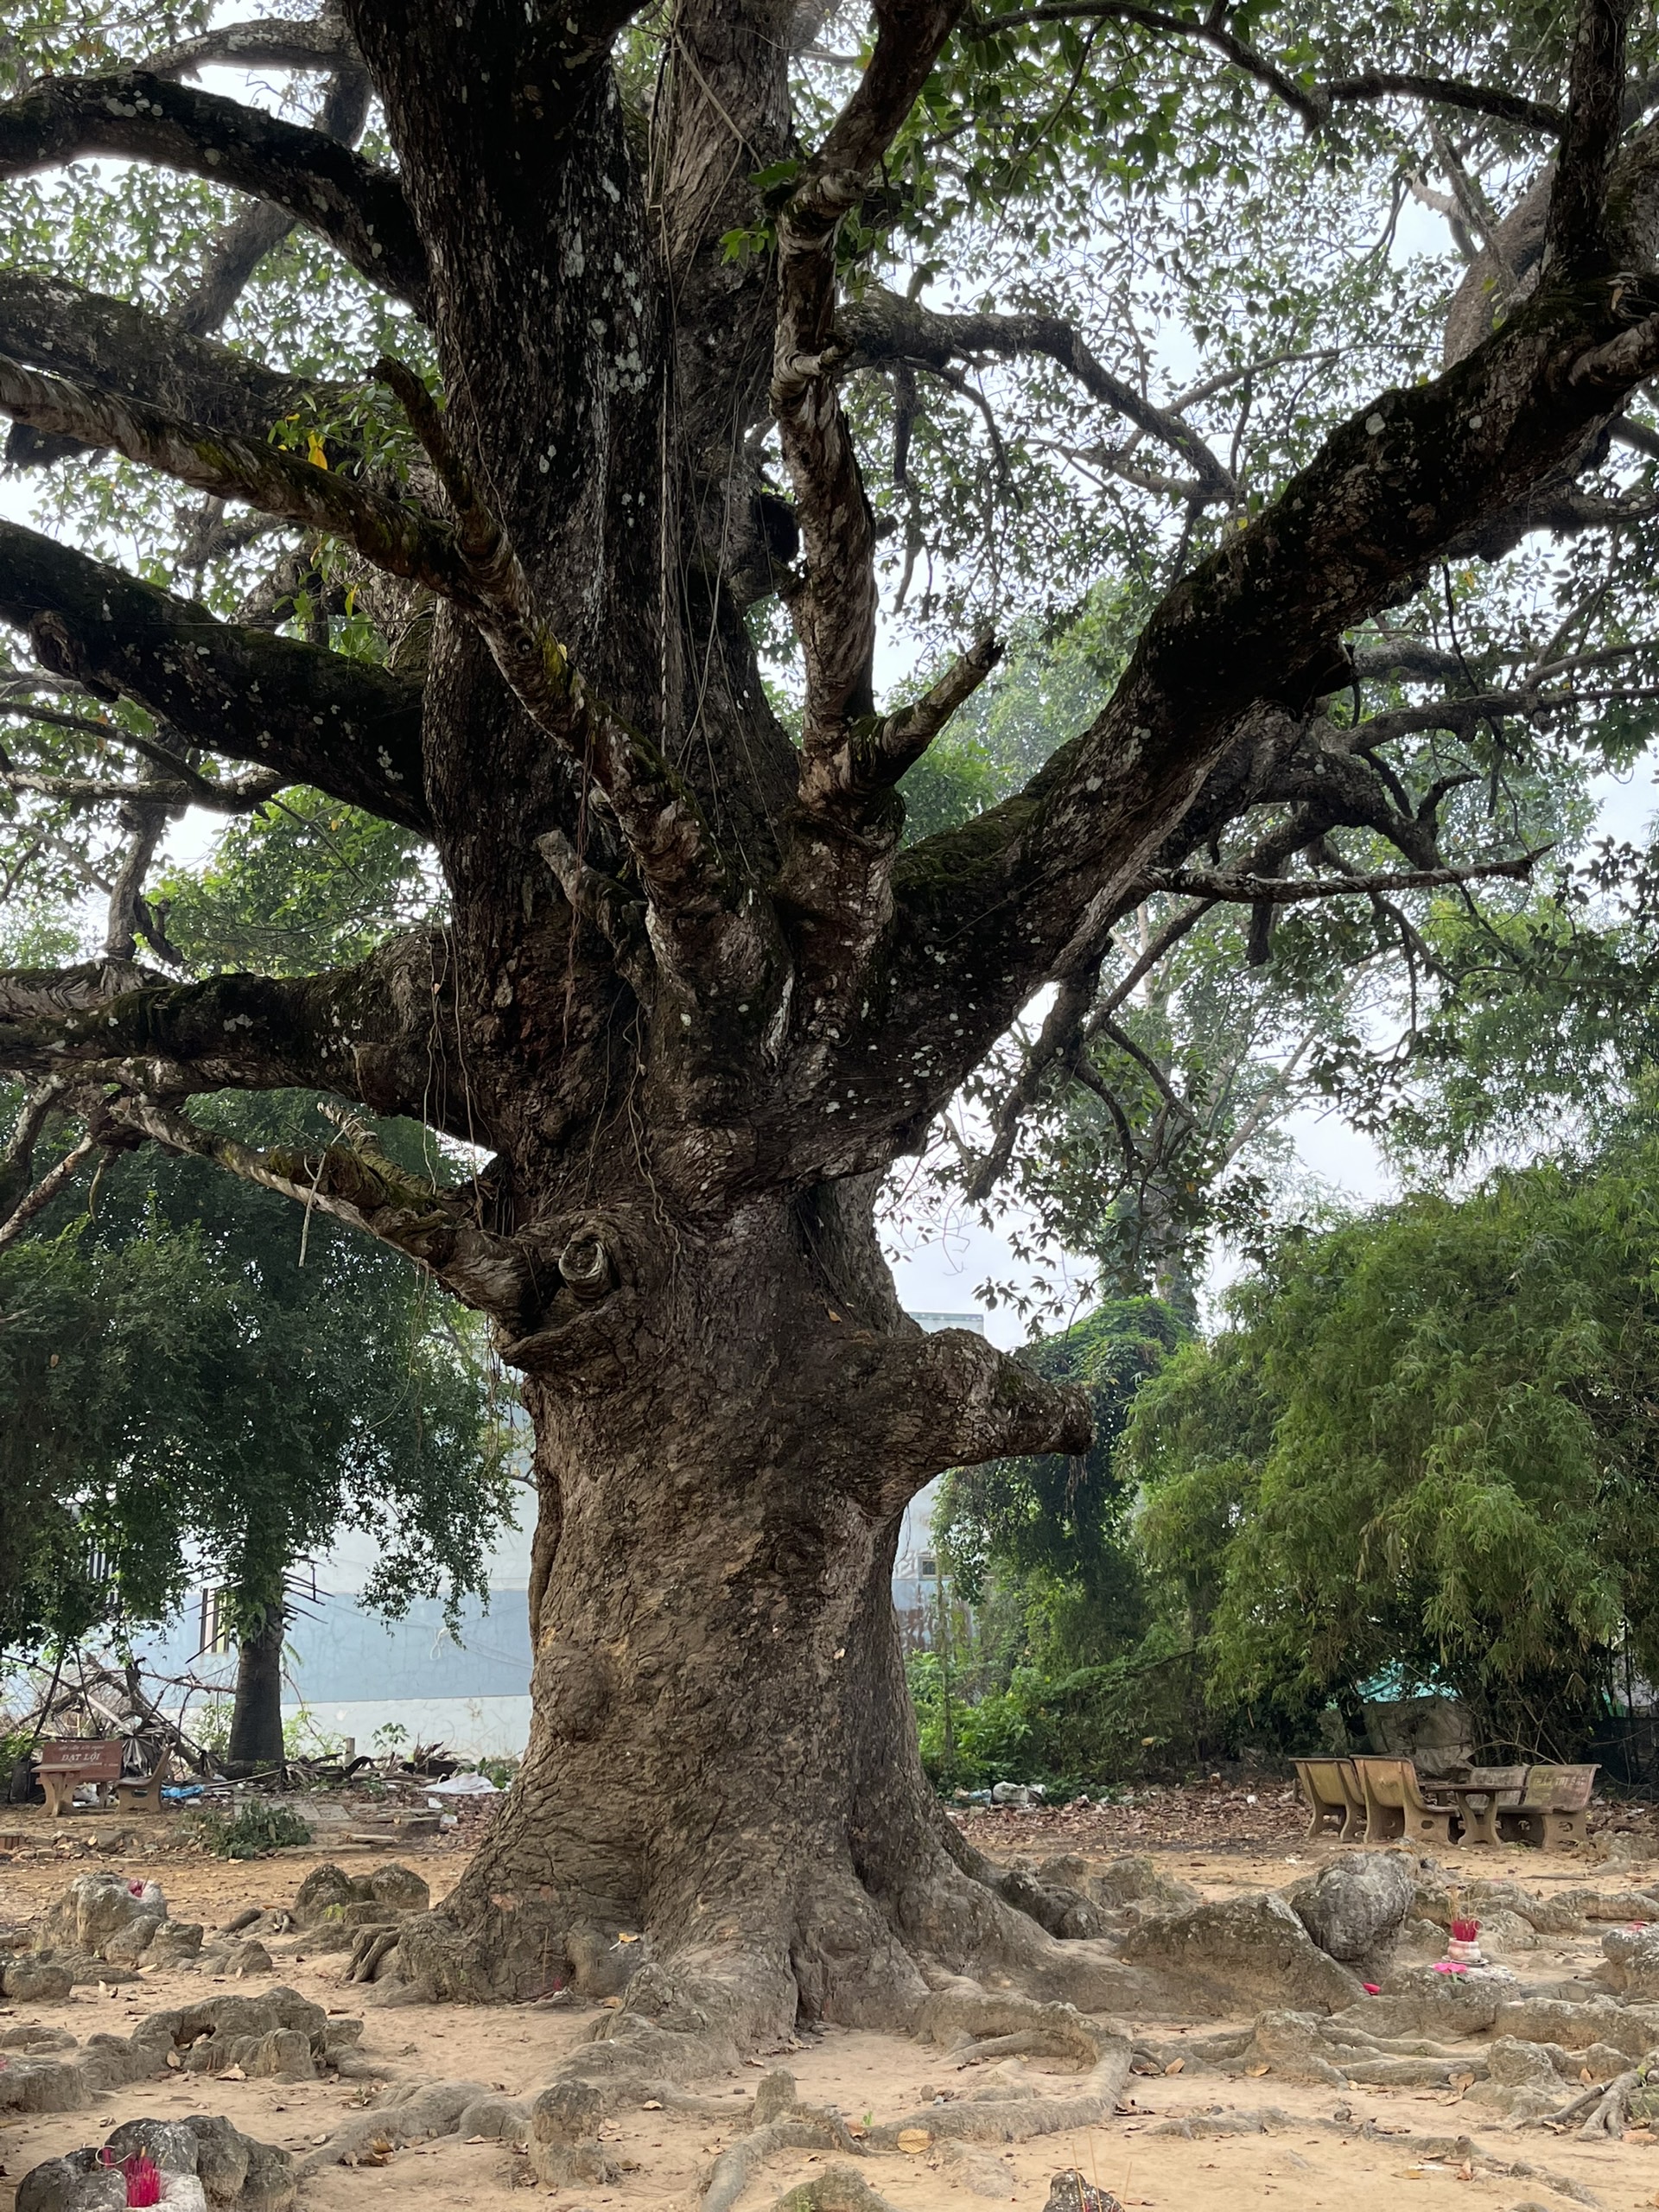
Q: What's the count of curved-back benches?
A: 6